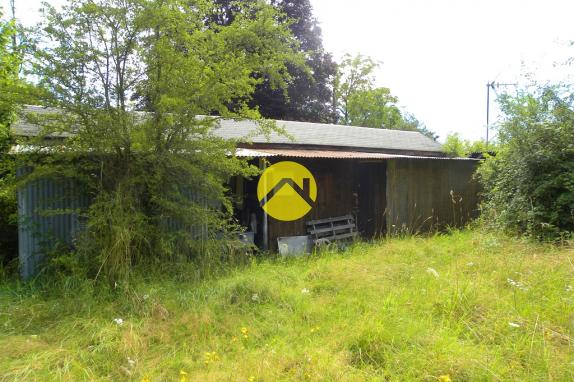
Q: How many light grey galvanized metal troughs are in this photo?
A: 1